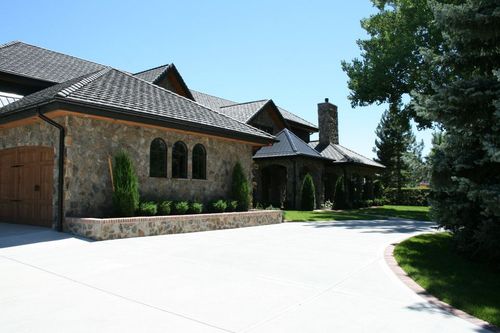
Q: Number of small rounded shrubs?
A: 6